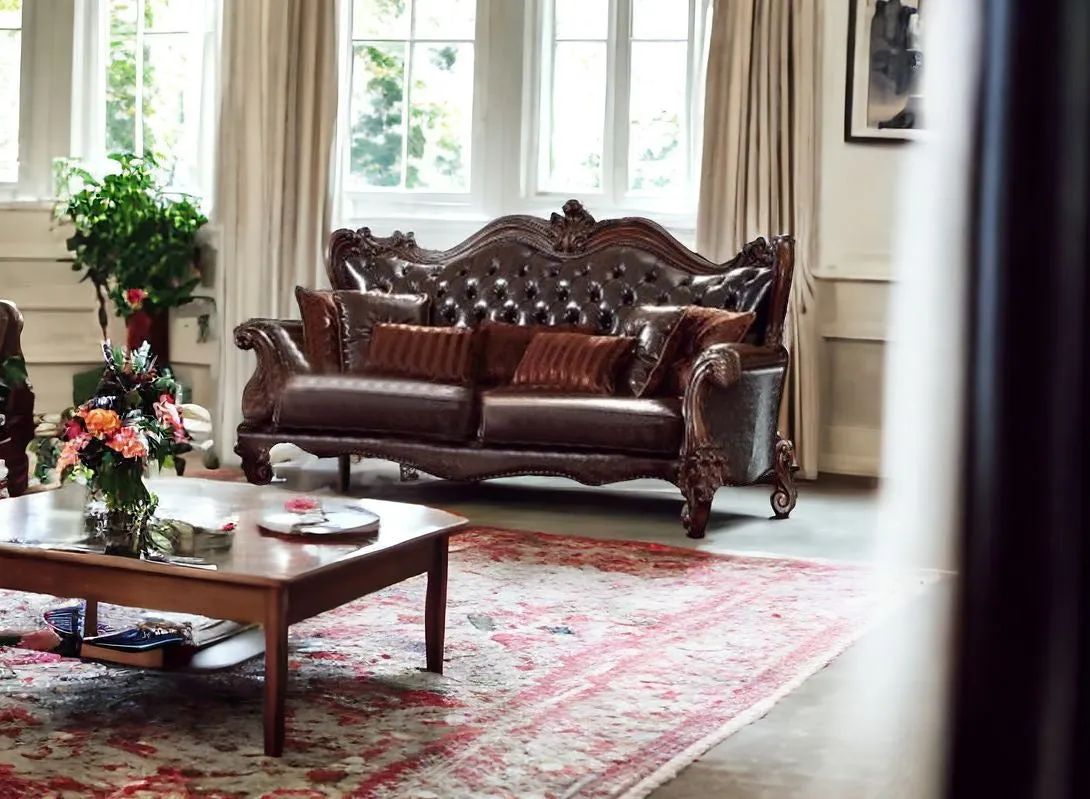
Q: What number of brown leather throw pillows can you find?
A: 2